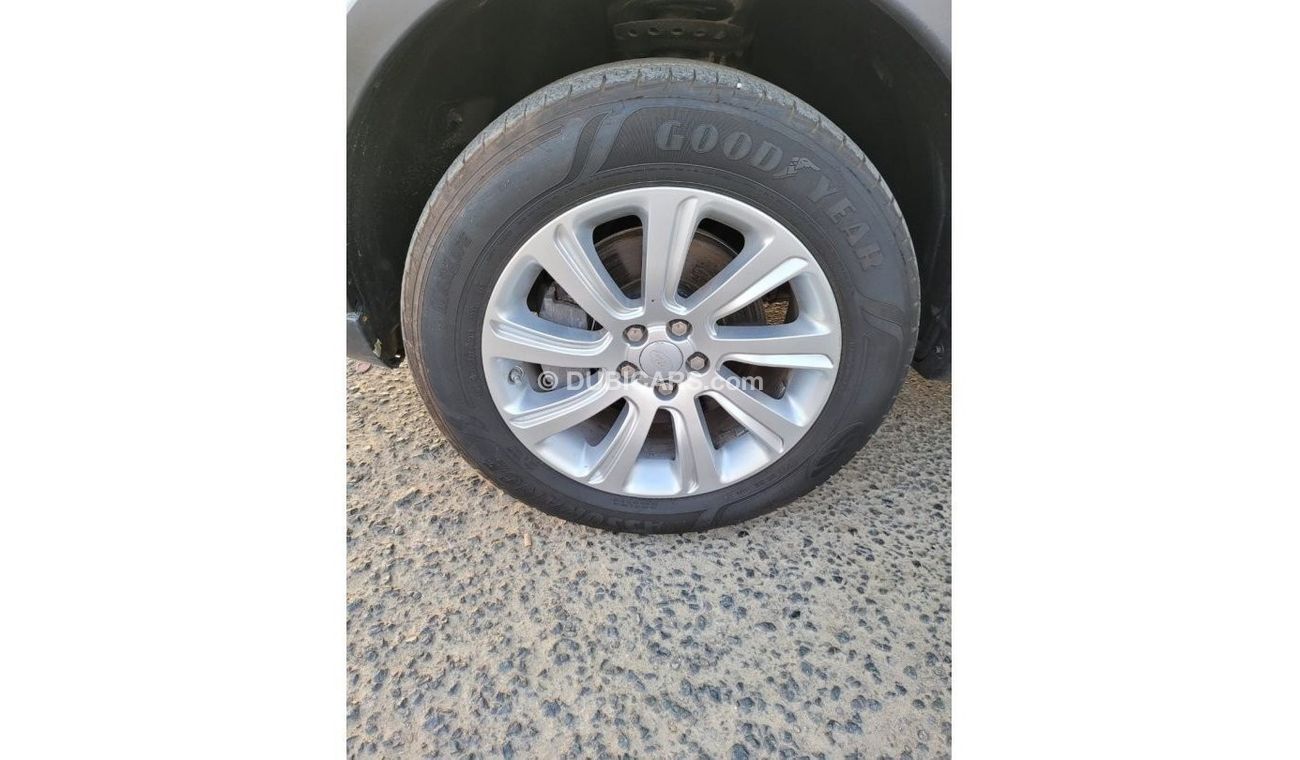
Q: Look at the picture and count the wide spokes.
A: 9